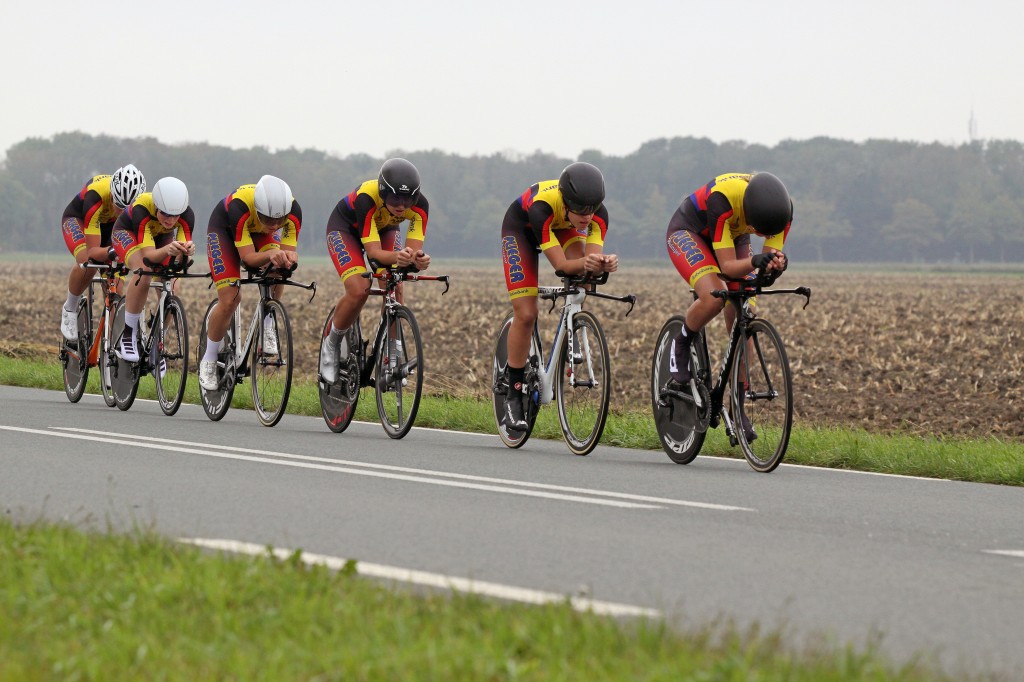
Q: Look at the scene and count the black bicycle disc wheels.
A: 6